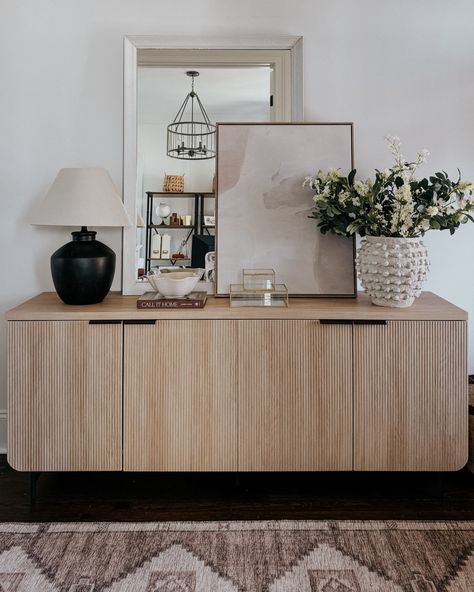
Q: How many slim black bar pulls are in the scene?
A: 4